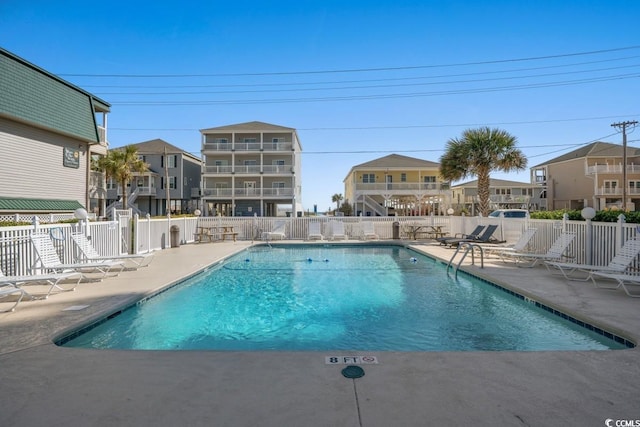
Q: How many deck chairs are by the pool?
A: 14